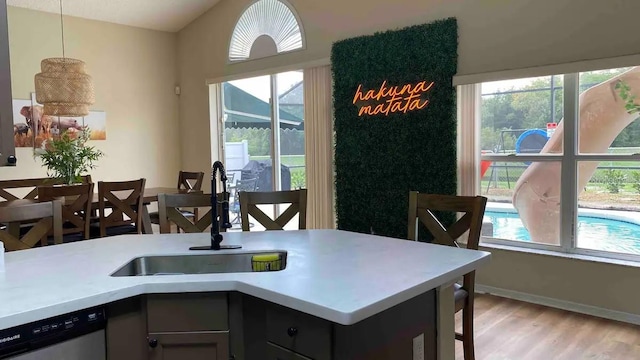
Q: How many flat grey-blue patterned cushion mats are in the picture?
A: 0